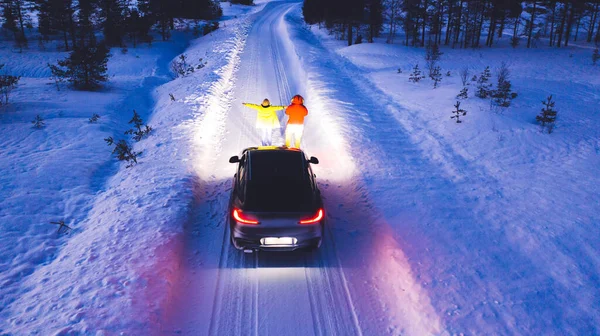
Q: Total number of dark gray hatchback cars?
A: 1